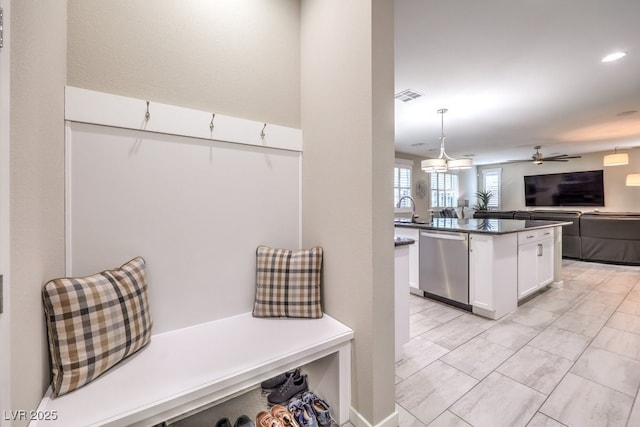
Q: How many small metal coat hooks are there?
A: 3